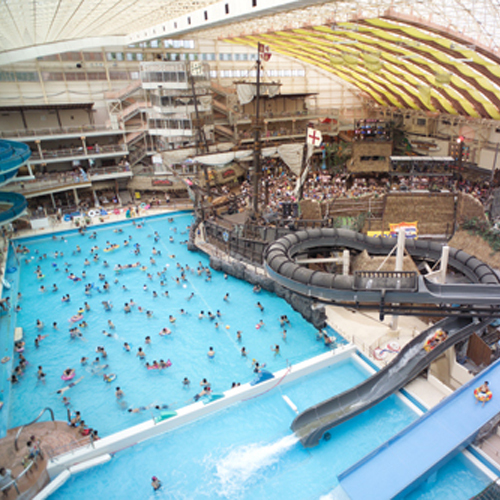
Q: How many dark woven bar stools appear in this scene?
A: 0